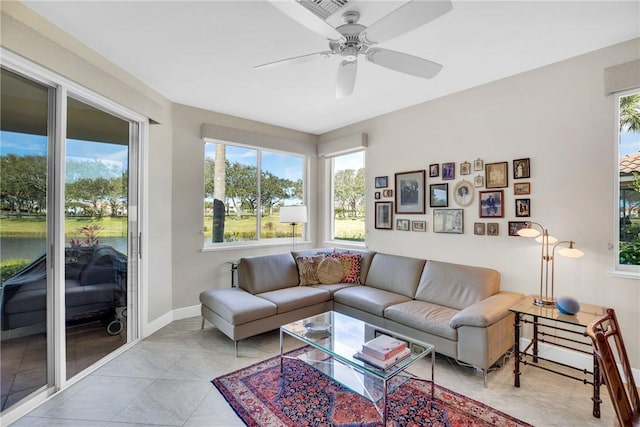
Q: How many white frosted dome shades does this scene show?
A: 3